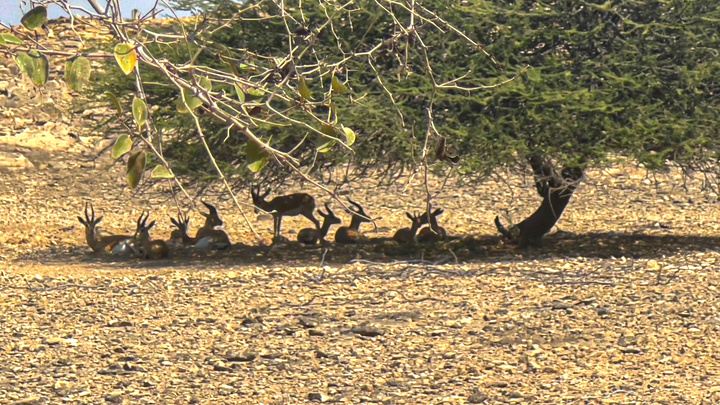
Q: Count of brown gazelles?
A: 9